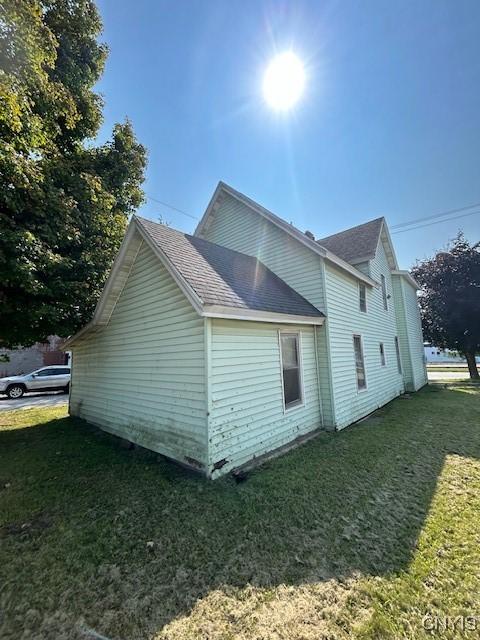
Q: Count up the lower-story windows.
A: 4